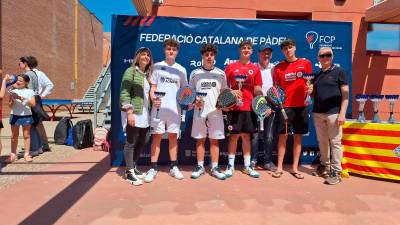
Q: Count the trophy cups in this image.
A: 7